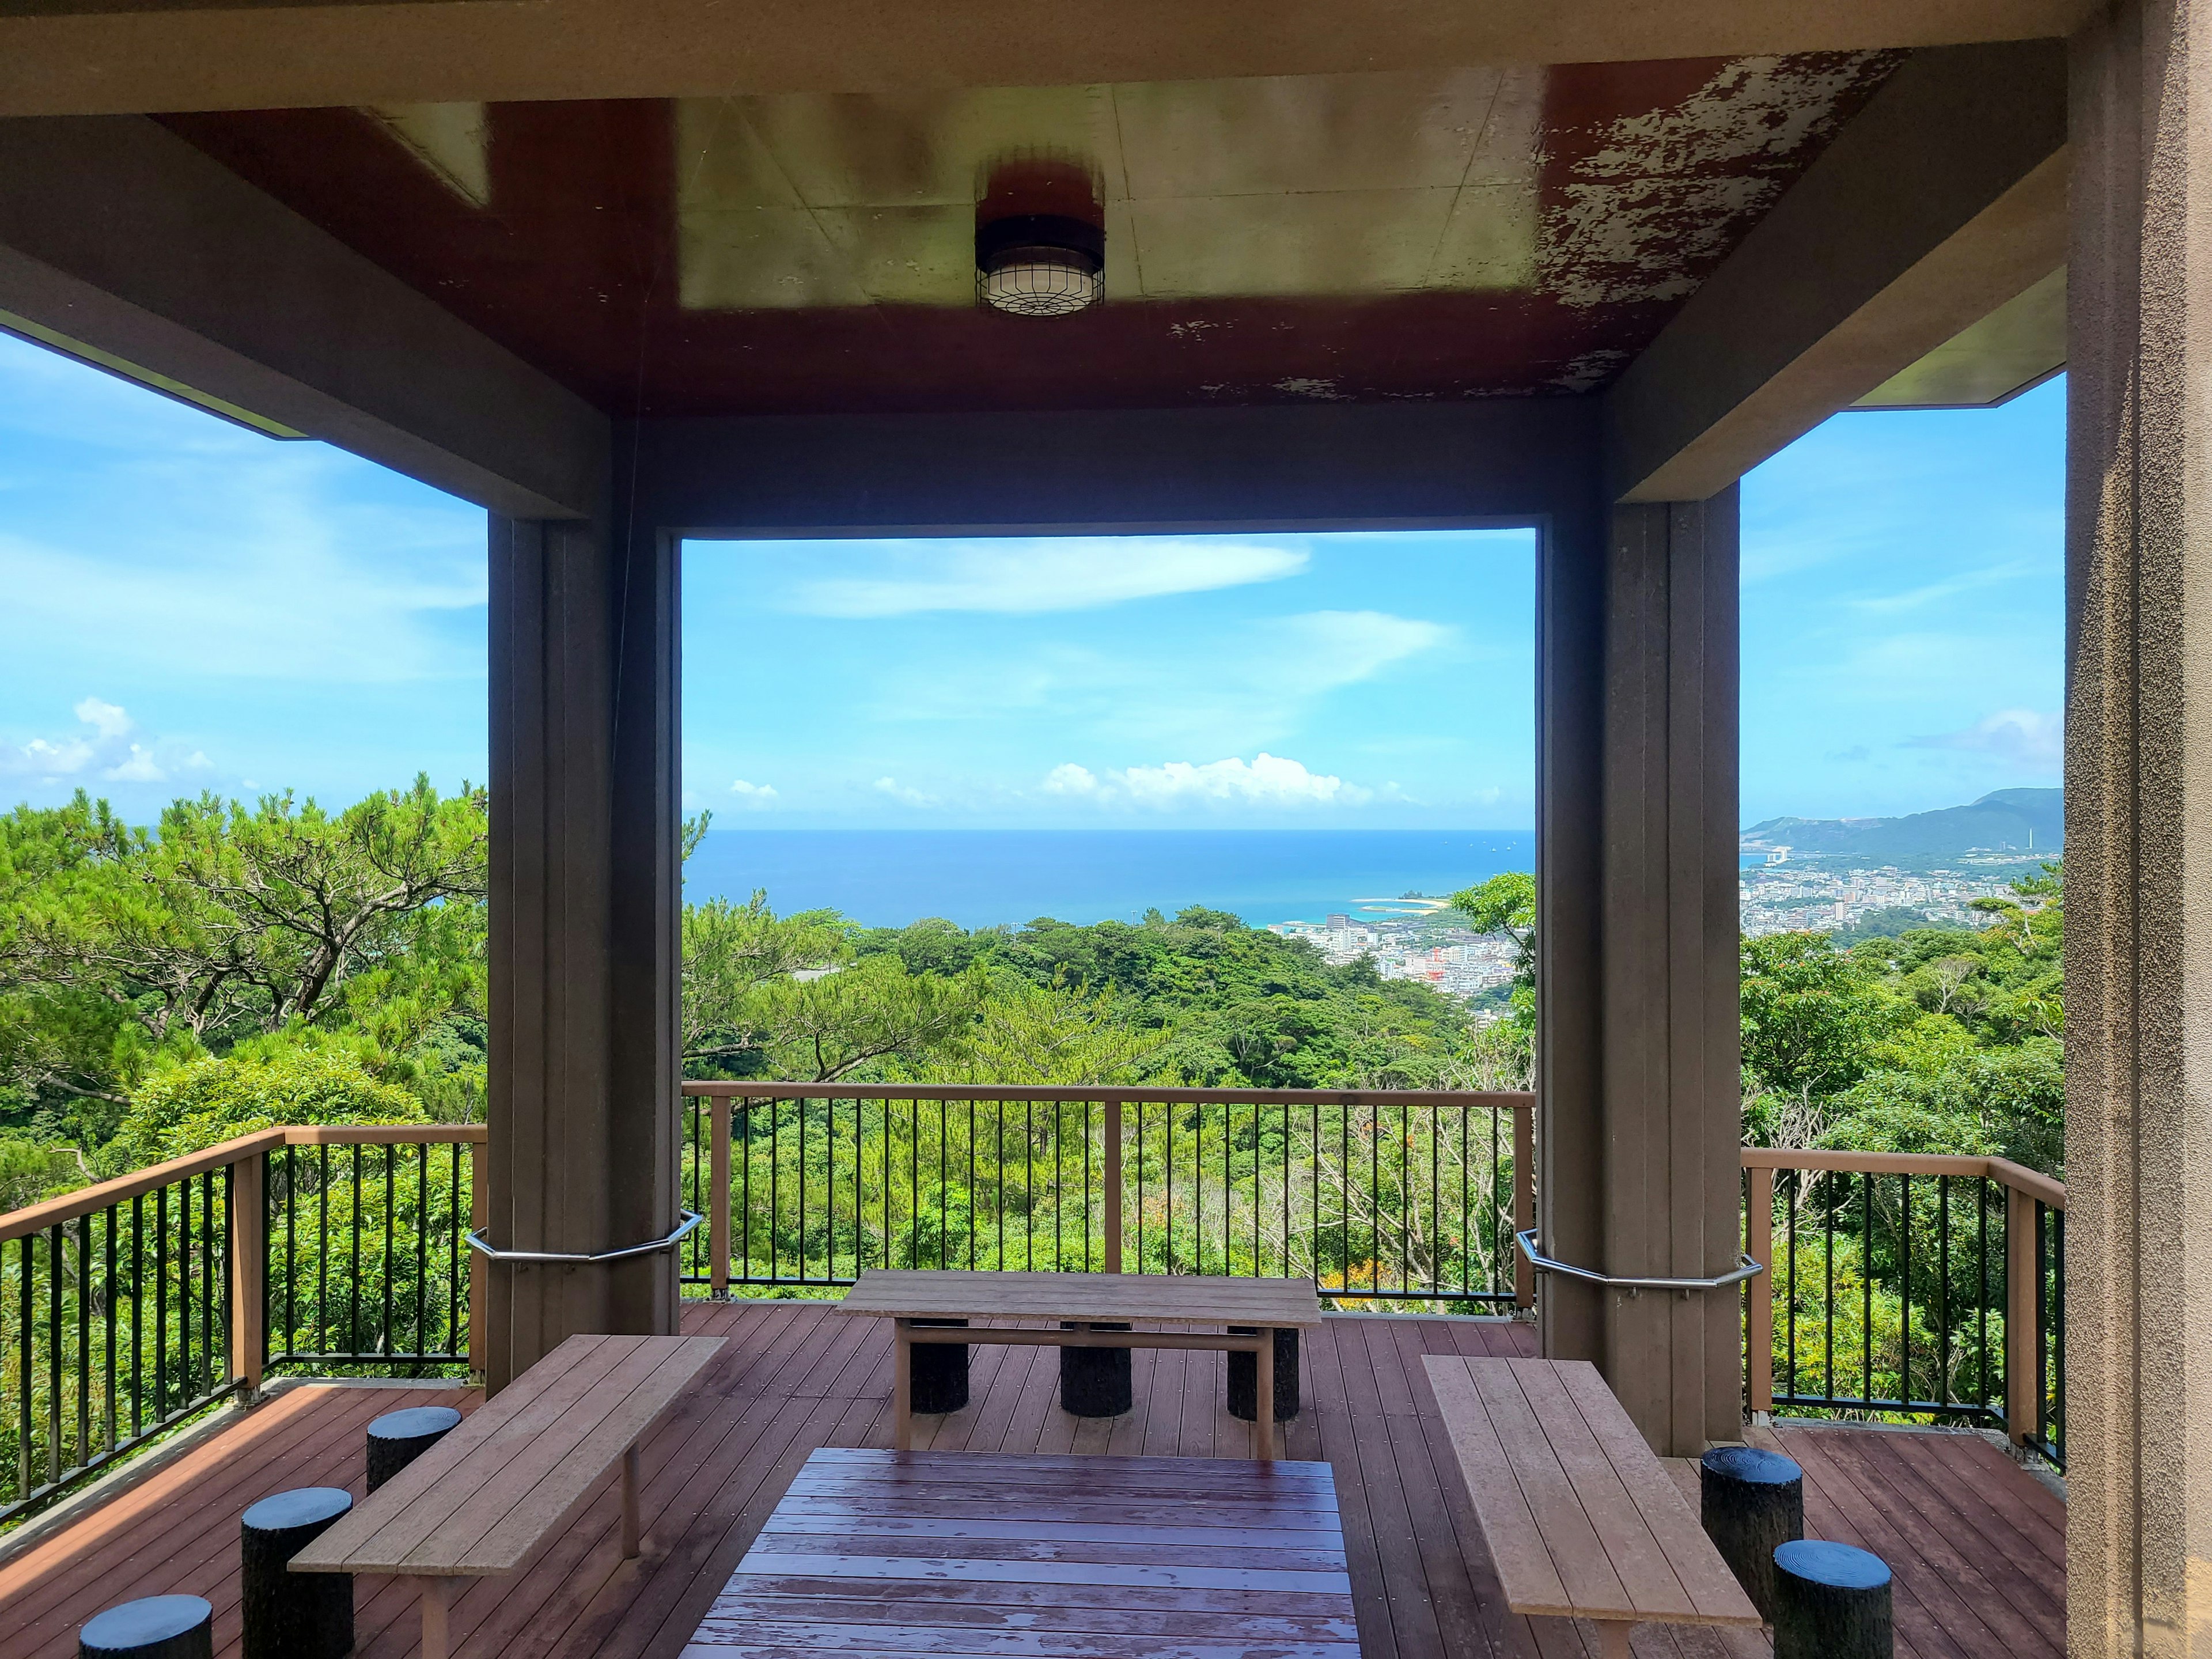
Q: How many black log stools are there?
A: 8